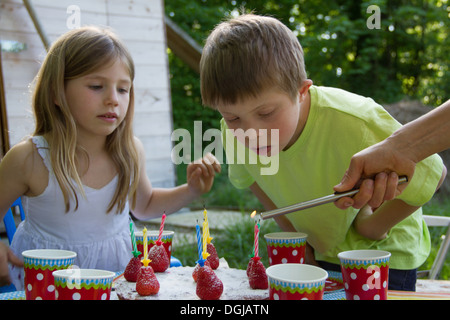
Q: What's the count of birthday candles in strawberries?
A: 8